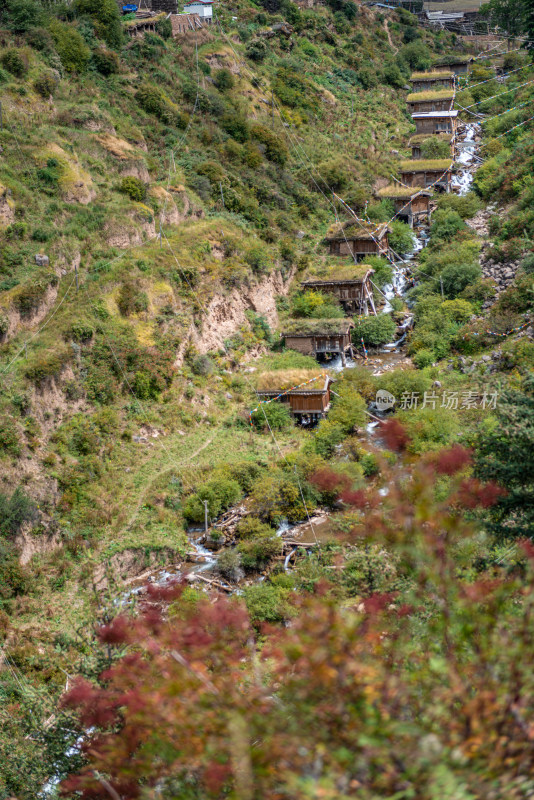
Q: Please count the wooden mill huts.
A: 11